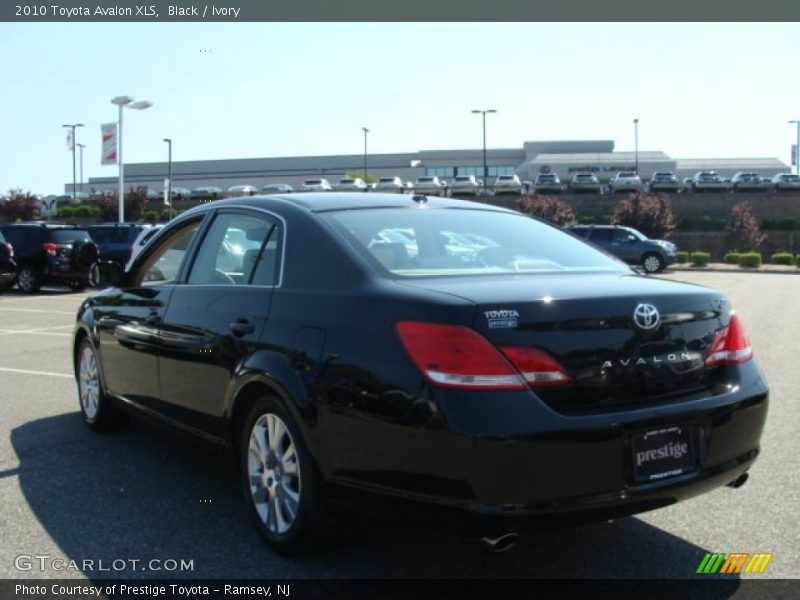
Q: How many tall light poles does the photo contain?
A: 8